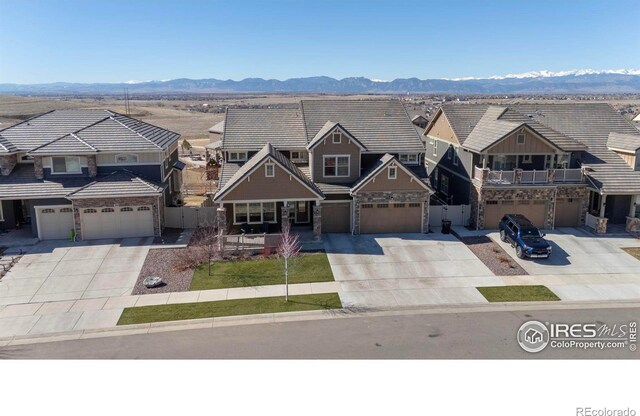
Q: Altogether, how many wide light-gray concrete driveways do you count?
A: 3